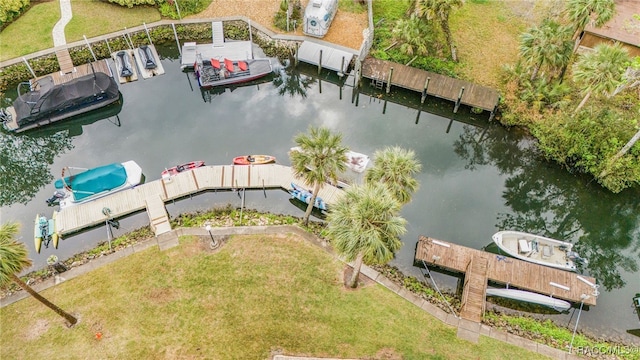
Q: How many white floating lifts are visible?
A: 2